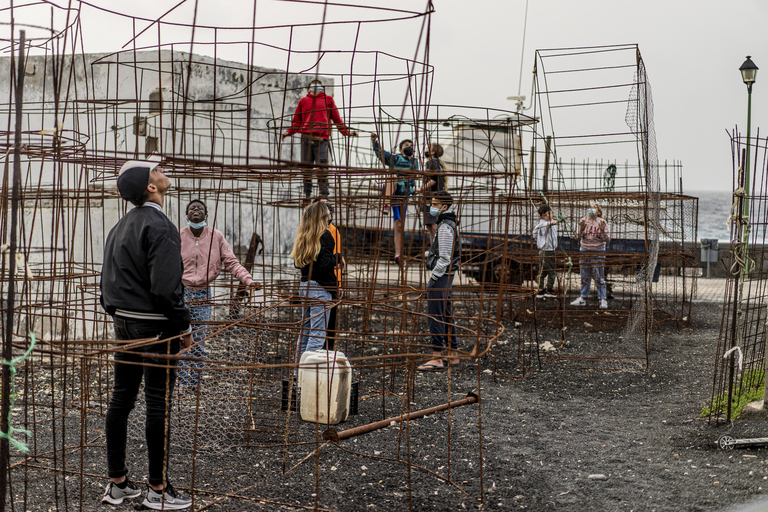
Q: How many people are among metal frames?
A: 10